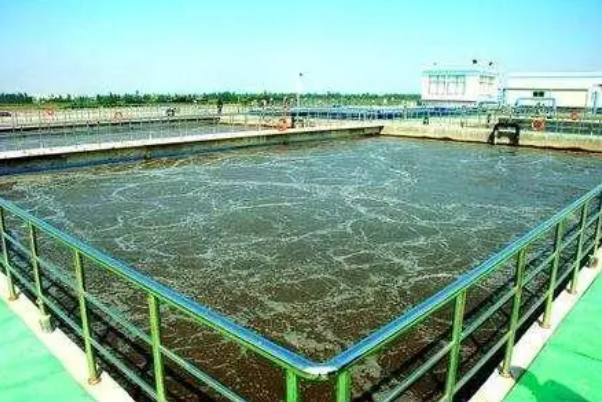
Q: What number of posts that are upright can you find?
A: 11